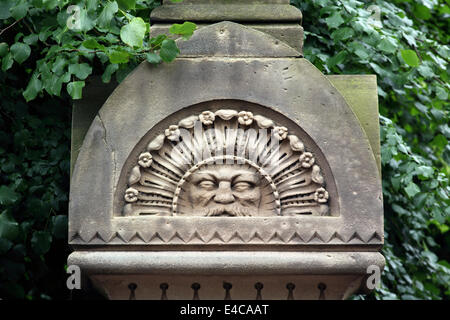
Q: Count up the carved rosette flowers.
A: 8